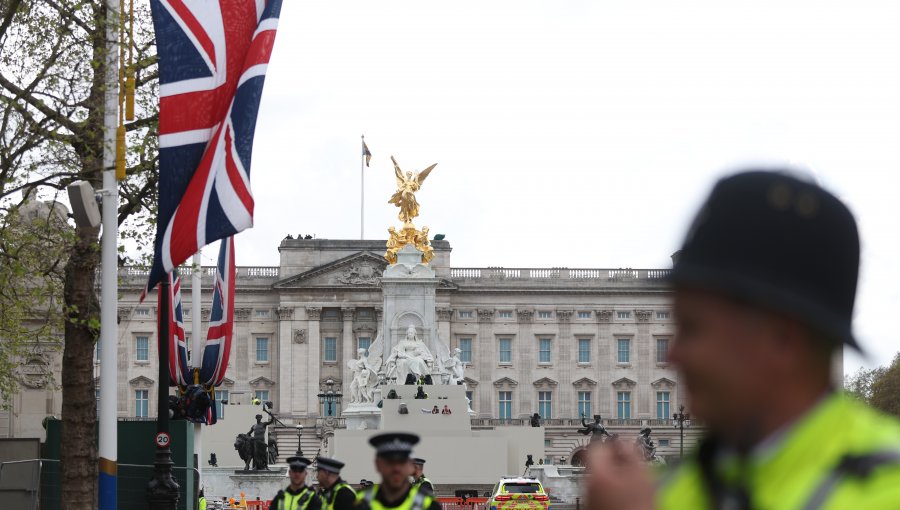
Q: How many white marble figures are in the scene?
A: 3